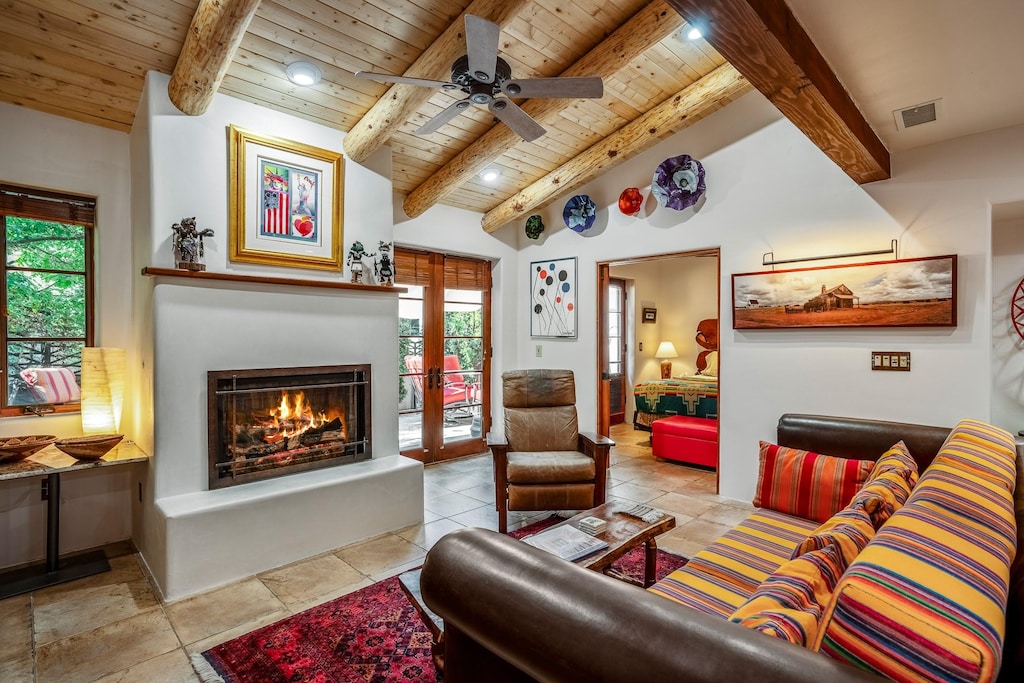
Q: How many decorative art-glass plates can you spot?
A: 4